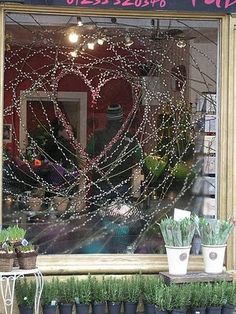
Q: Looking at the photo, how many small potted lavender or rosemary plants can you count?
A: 13